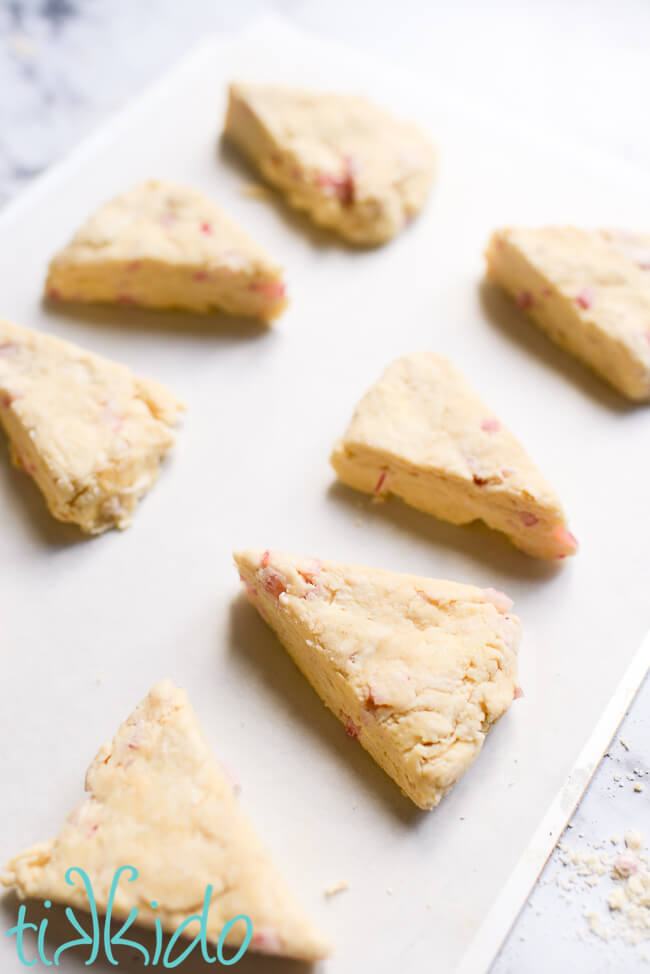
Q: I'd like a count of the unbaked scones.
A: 7